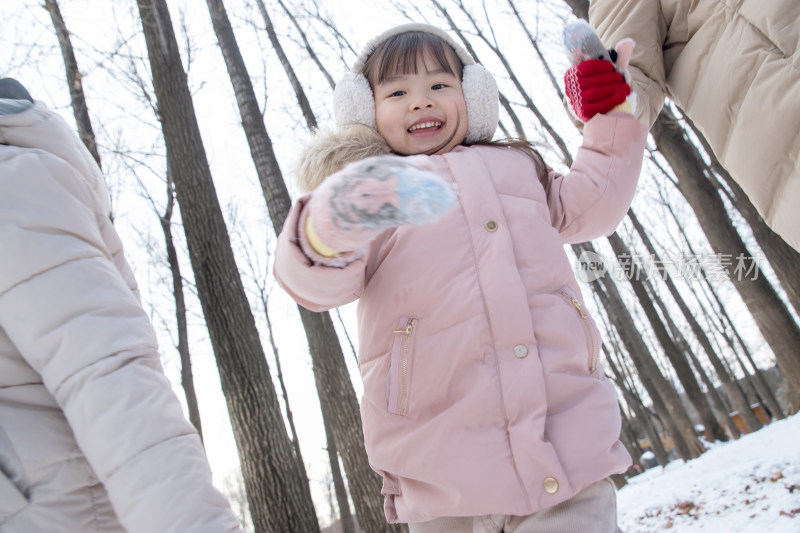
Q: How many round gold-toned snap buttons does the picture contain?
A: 3